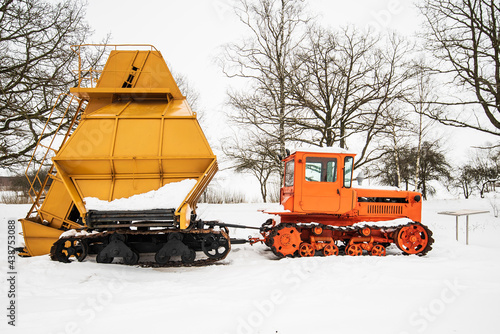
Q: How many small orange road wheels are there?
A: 4